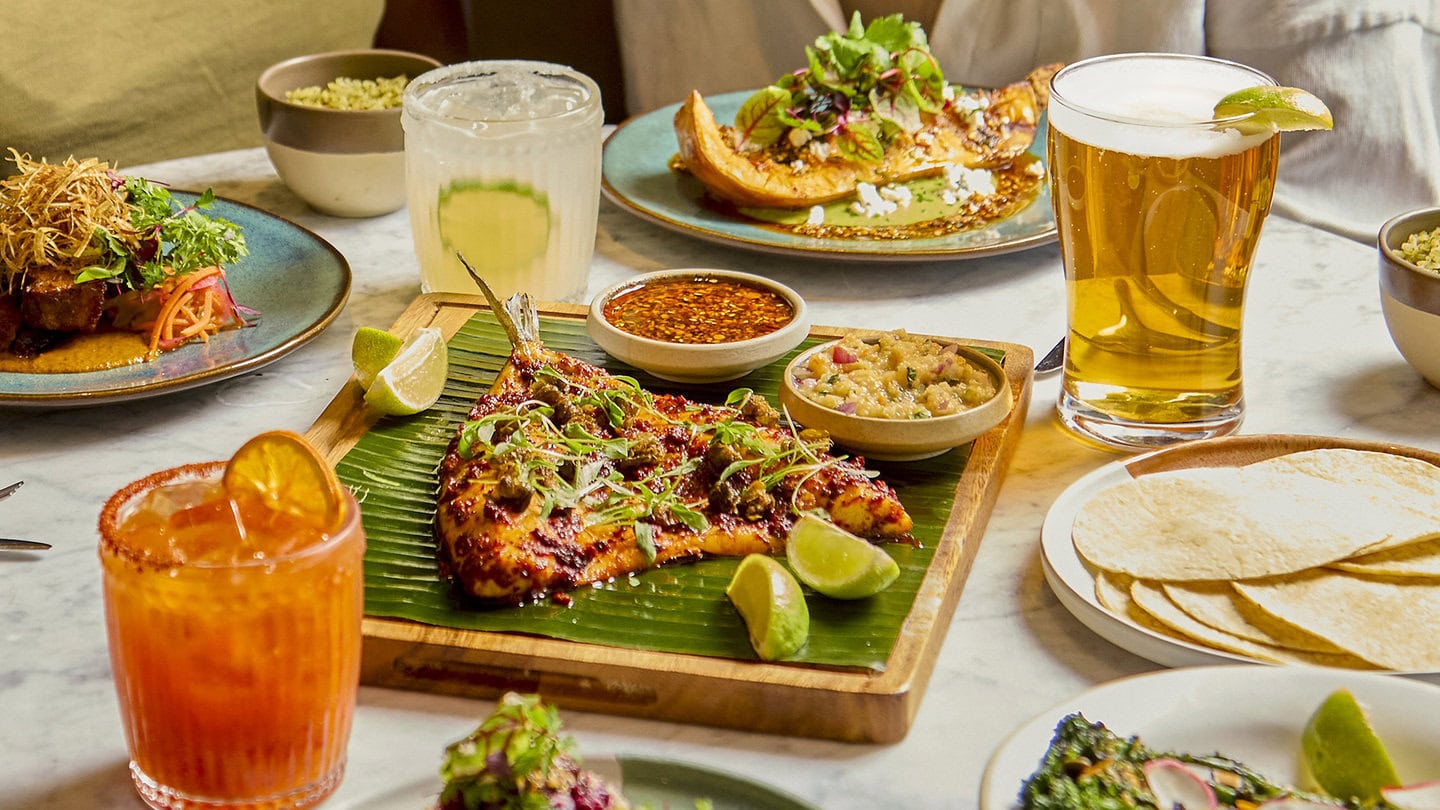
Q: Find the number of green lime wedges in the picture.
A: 6